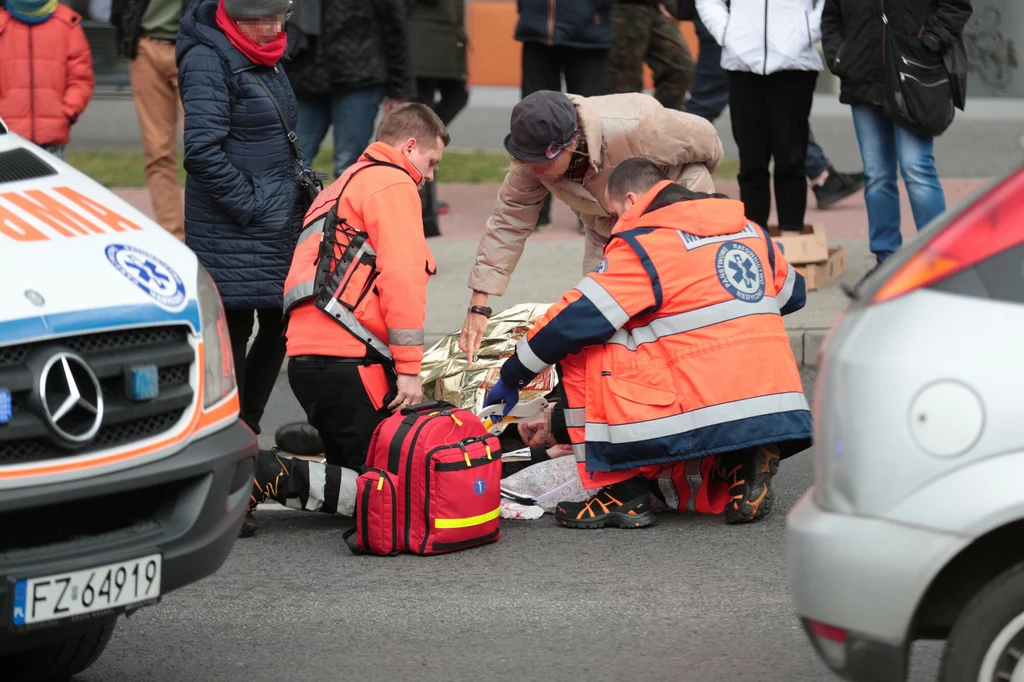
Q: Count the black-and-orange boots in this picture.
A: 3